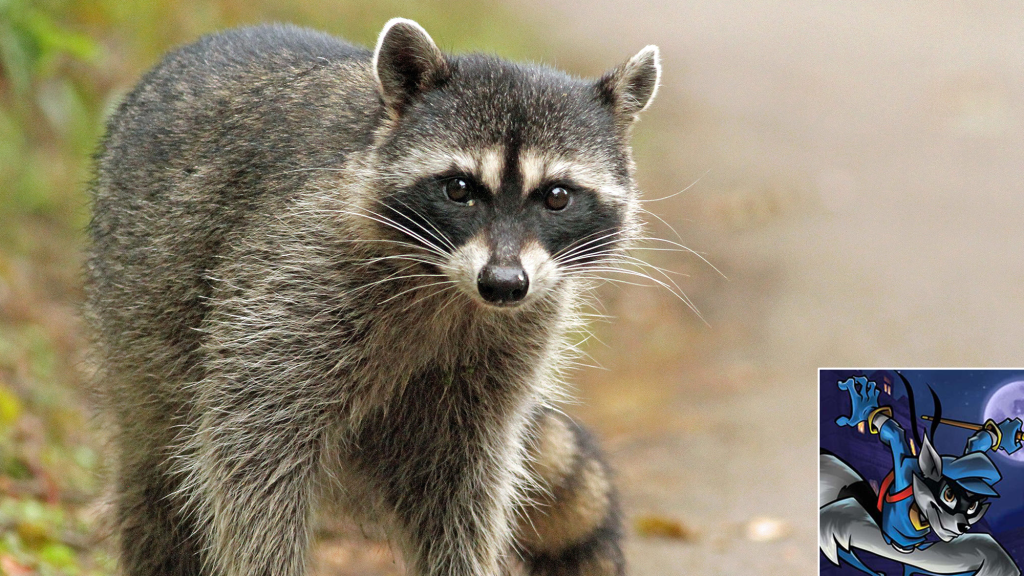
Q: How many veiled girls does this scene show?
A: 0